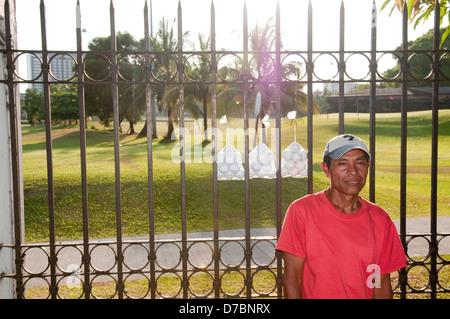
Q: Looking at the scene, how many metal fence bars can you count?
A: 14